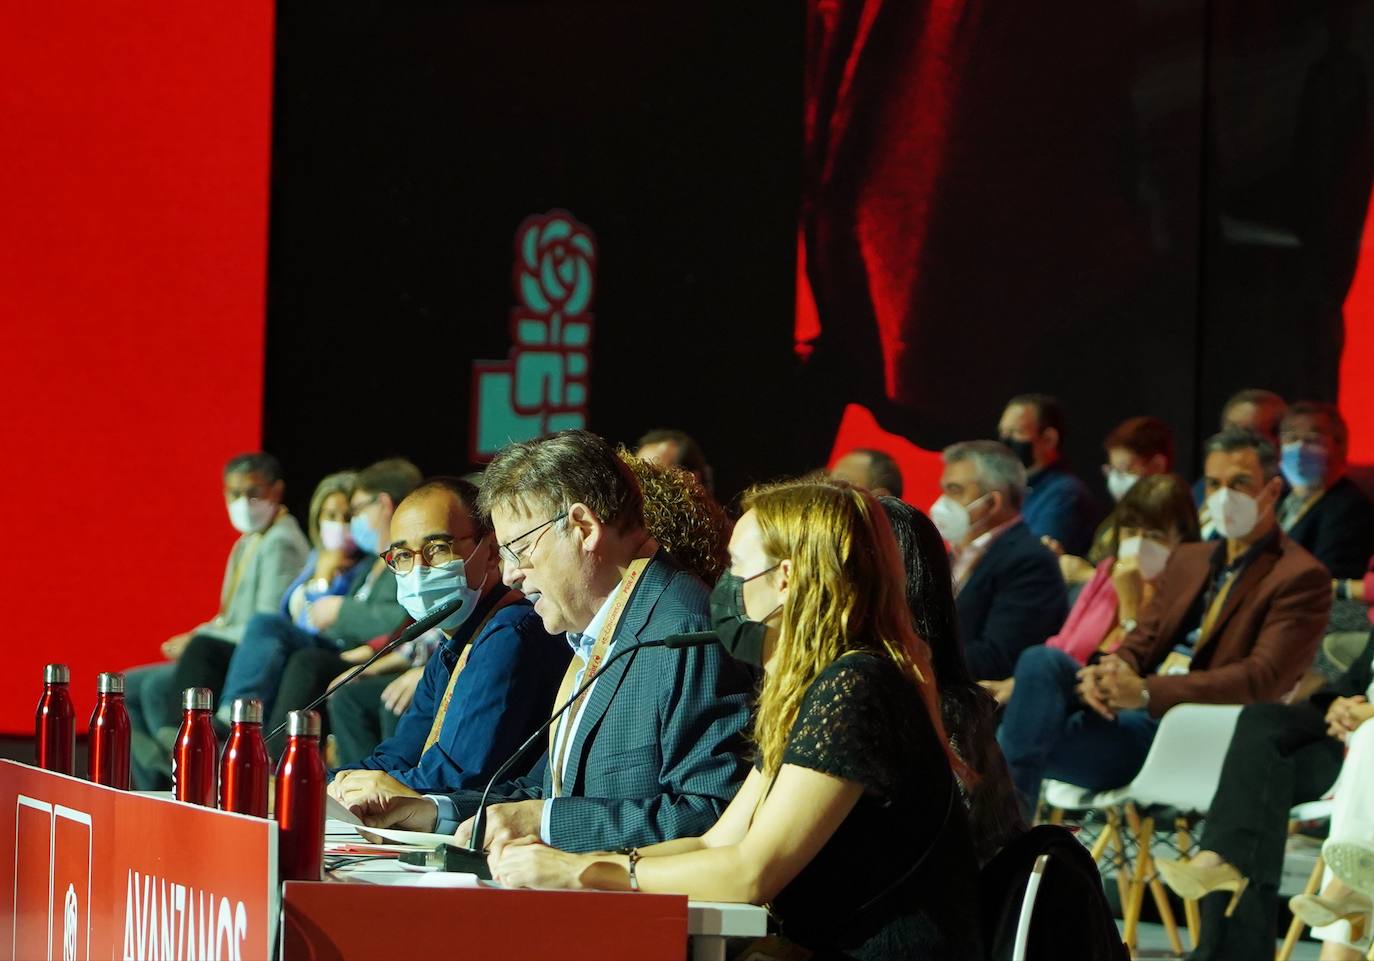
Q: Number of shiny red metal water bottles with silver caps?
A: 5